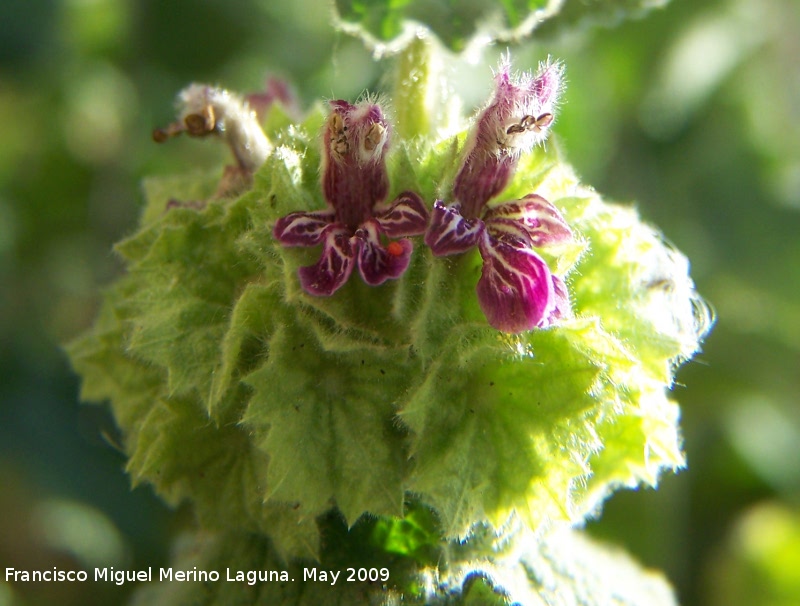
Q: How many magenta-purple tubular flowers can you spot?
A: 2